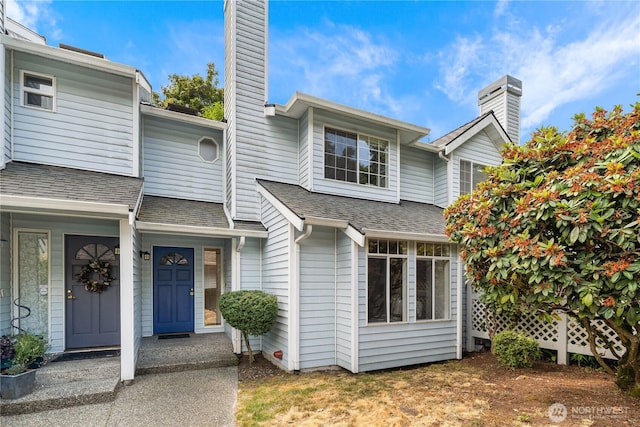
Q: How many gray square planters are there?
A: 1